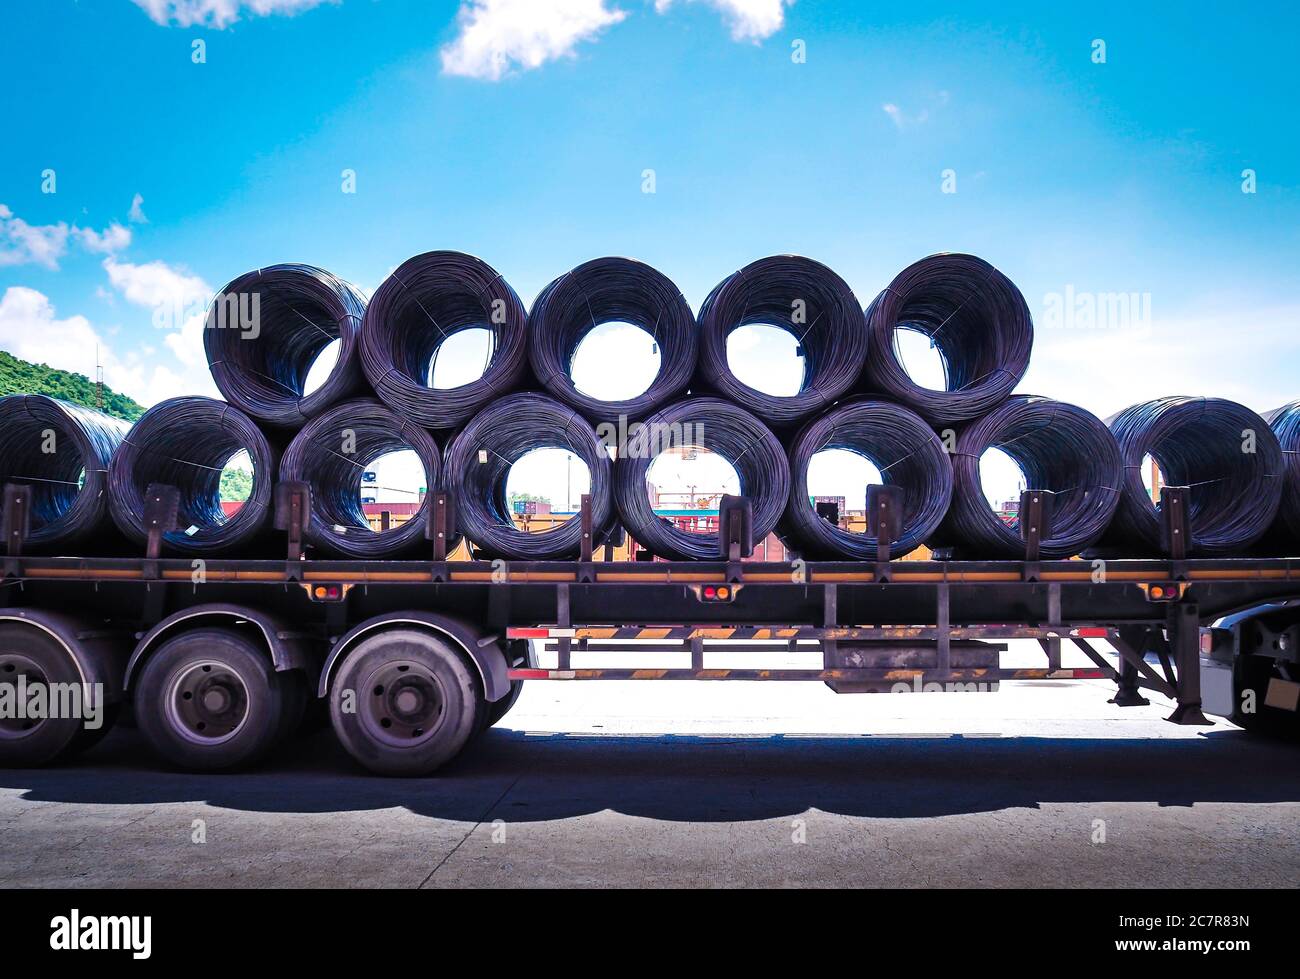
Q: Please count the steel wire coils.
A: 14